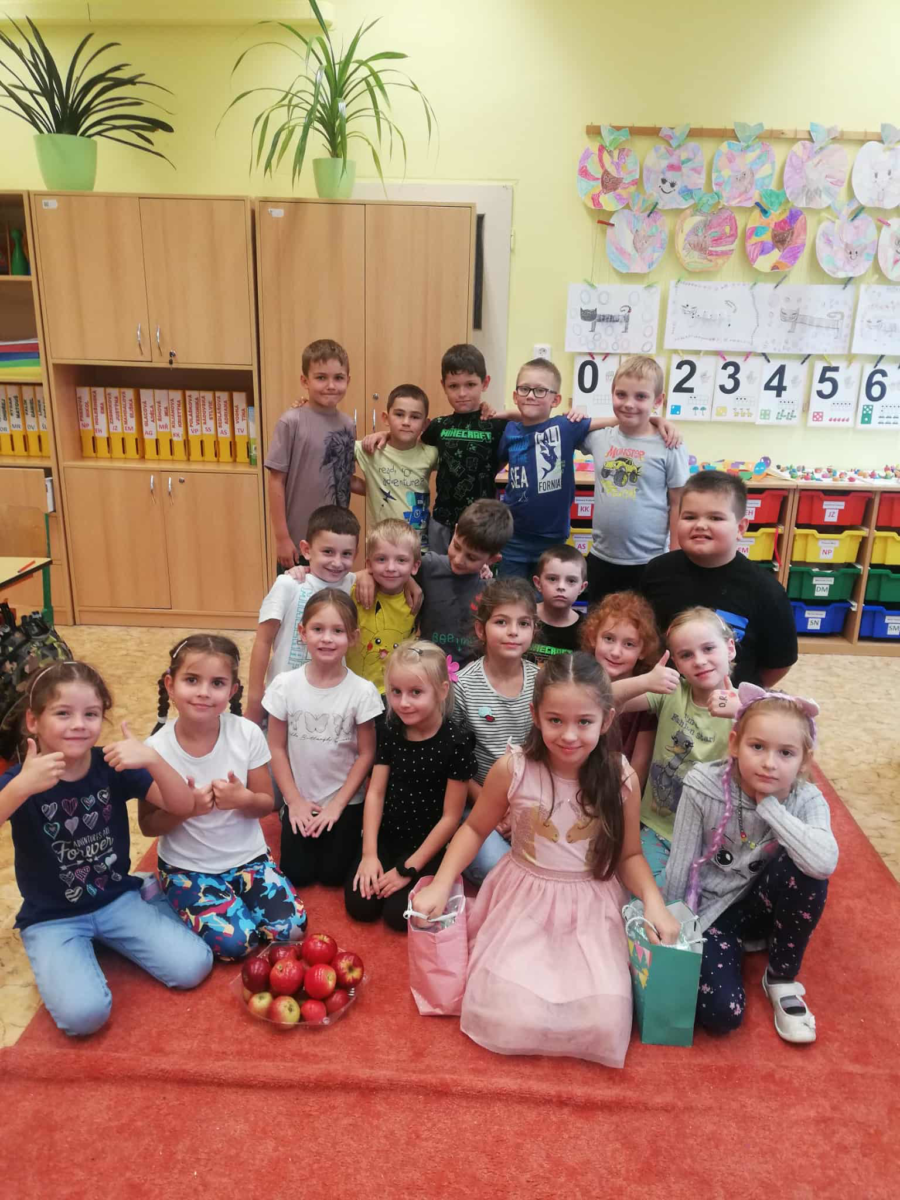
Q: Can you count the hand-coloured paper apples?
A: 10